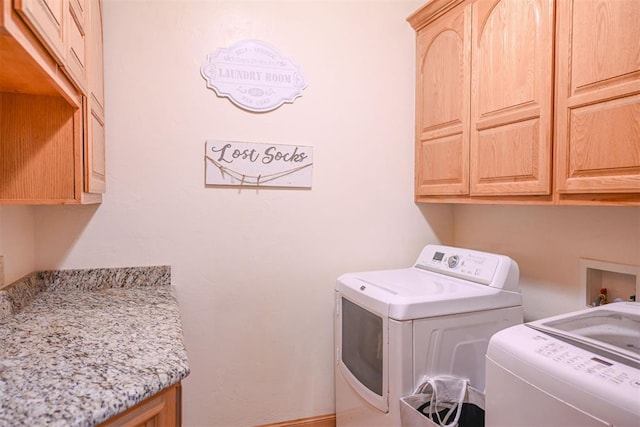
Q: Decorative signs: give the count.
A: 2